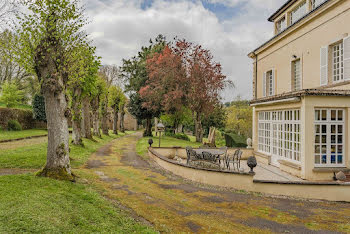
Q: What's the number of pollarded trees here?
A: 7